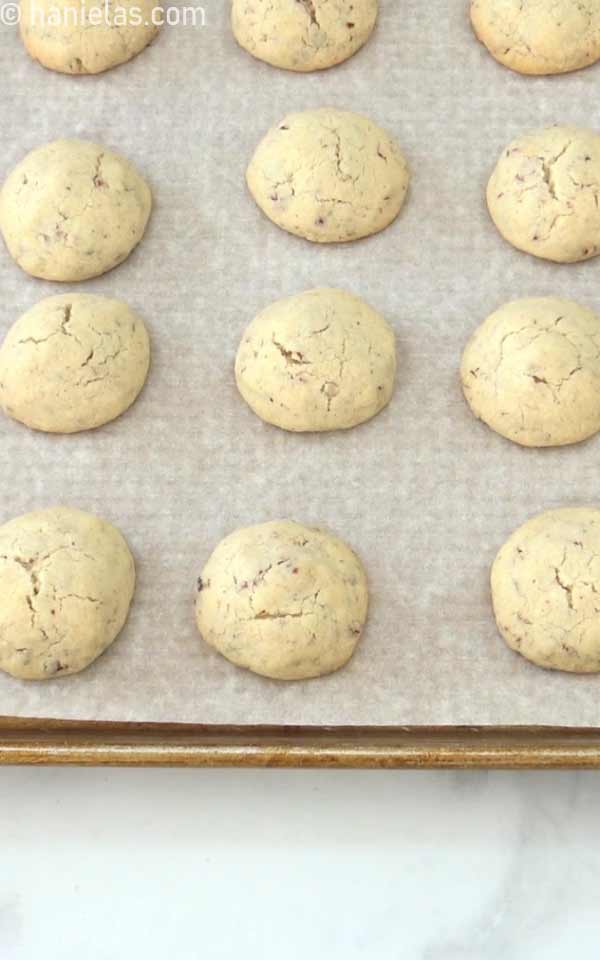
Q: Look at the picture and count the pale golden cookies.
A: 12